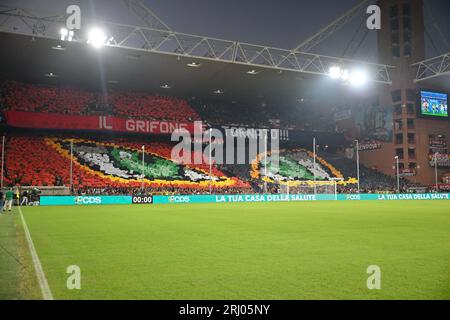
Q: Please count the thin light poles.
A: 9